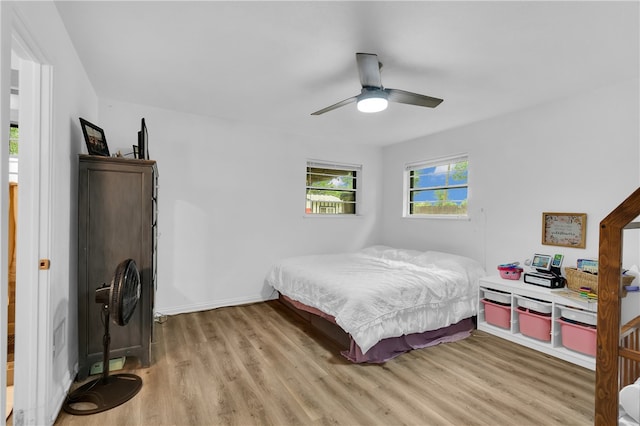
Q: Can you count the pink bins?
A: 3